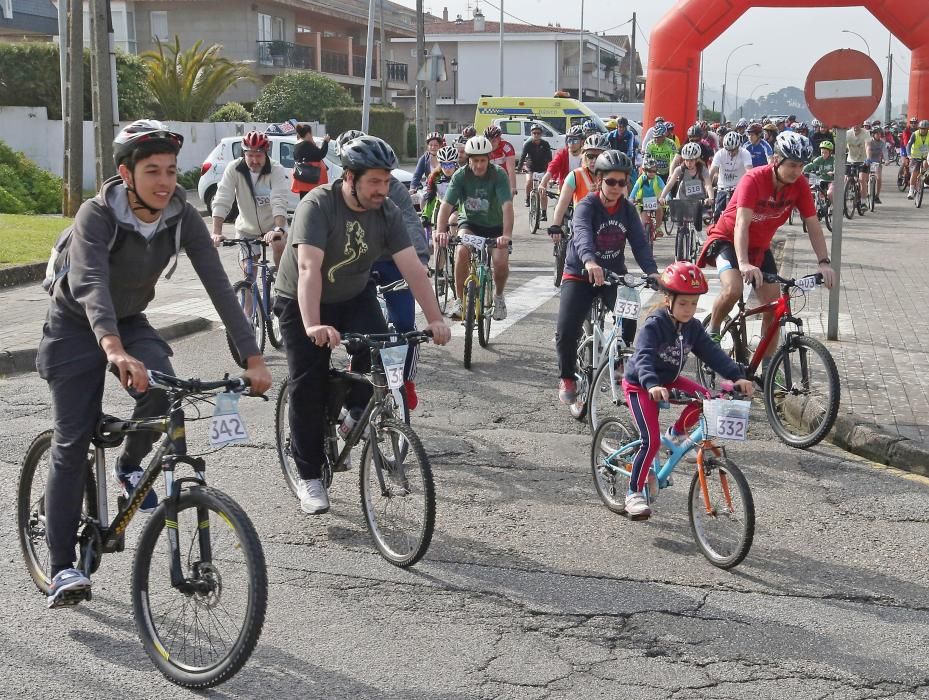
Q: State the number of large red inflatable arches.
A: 1